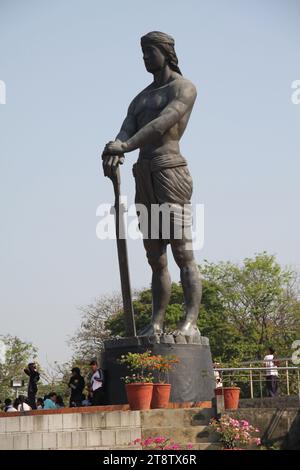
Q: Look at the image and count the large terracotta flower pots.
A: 3